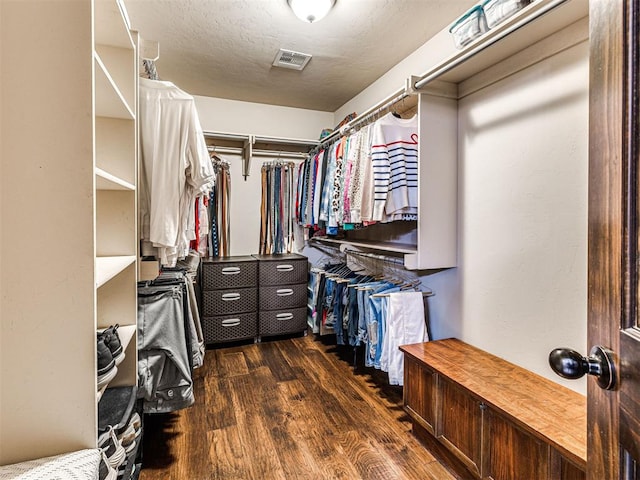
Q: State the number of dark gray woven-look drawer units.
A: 2